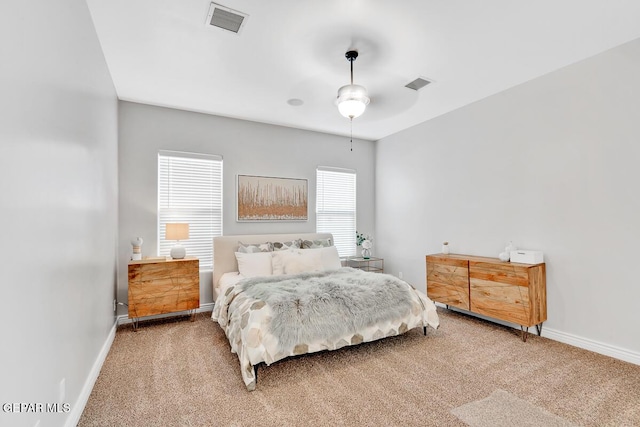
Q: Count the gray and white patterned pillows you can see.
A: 3